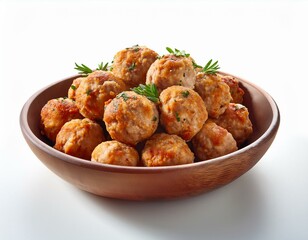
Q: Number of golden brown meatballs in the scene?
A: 14